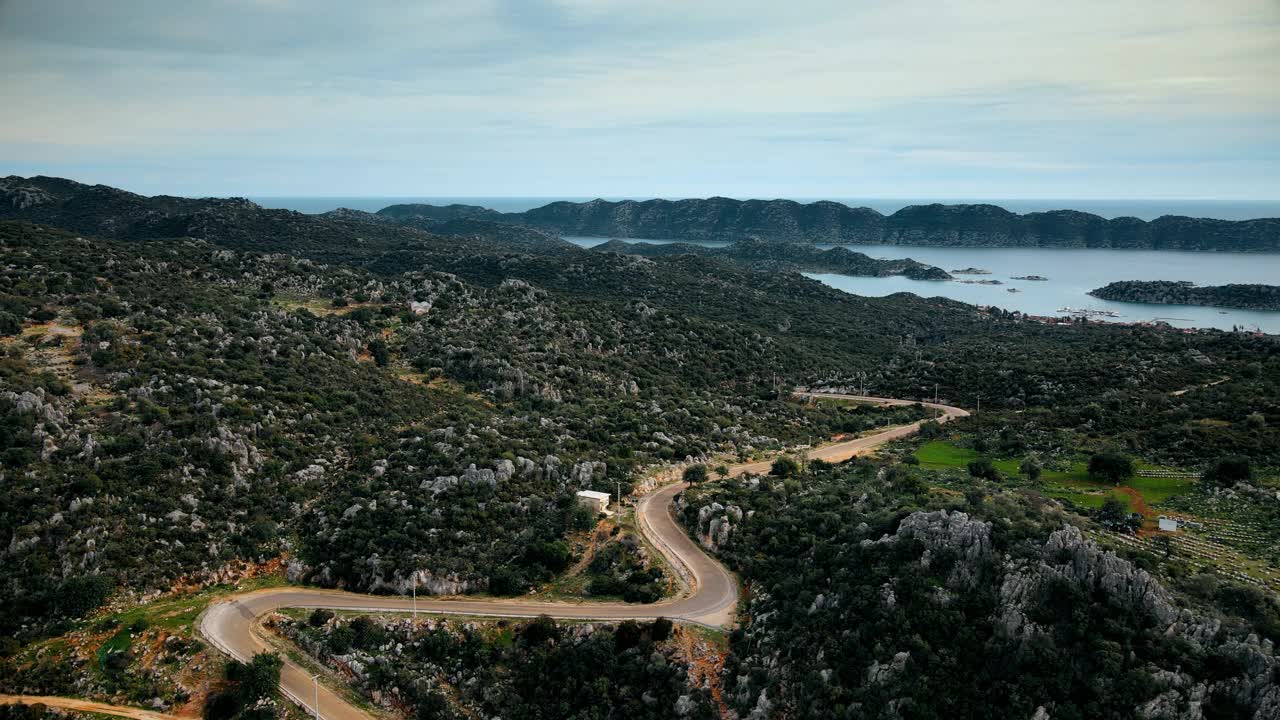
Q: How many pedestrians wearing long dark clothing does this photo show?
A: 0